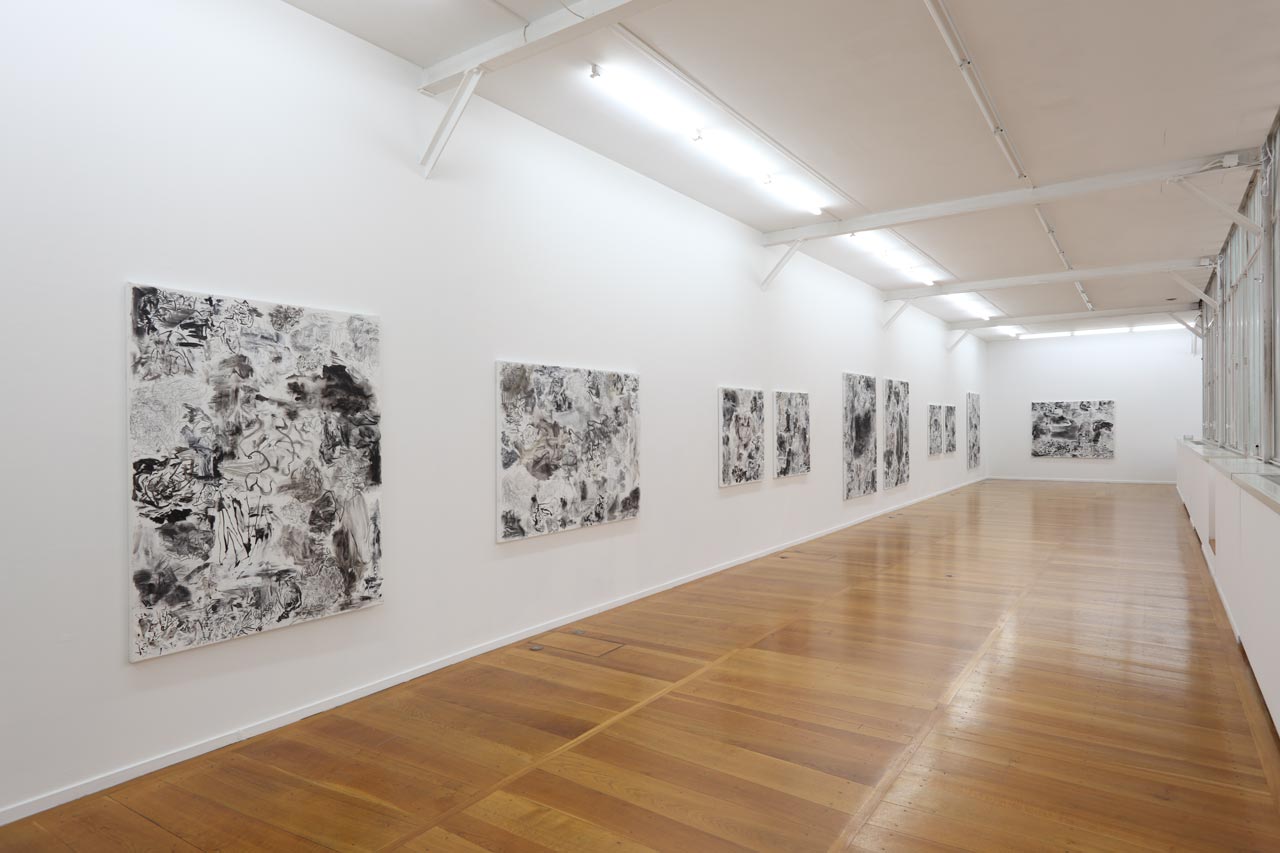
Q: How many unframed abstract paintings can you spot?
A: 10